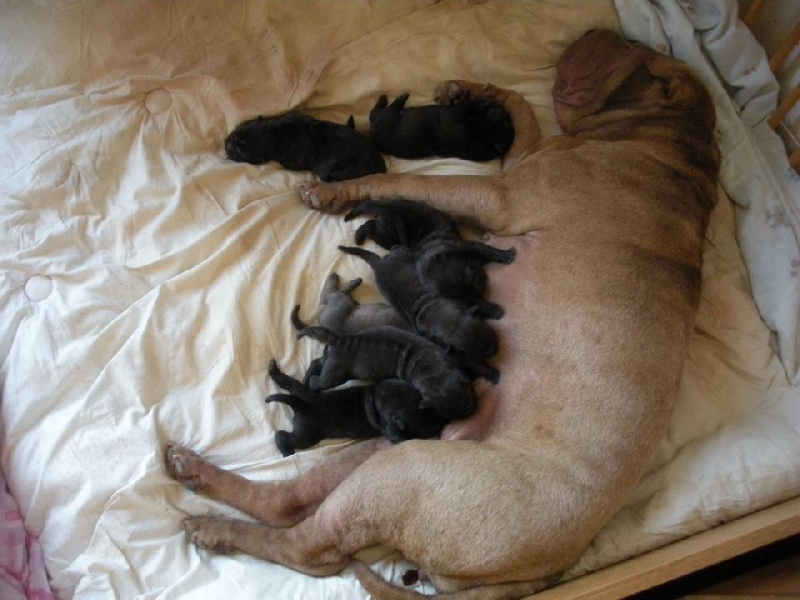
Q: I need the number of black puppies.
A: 6